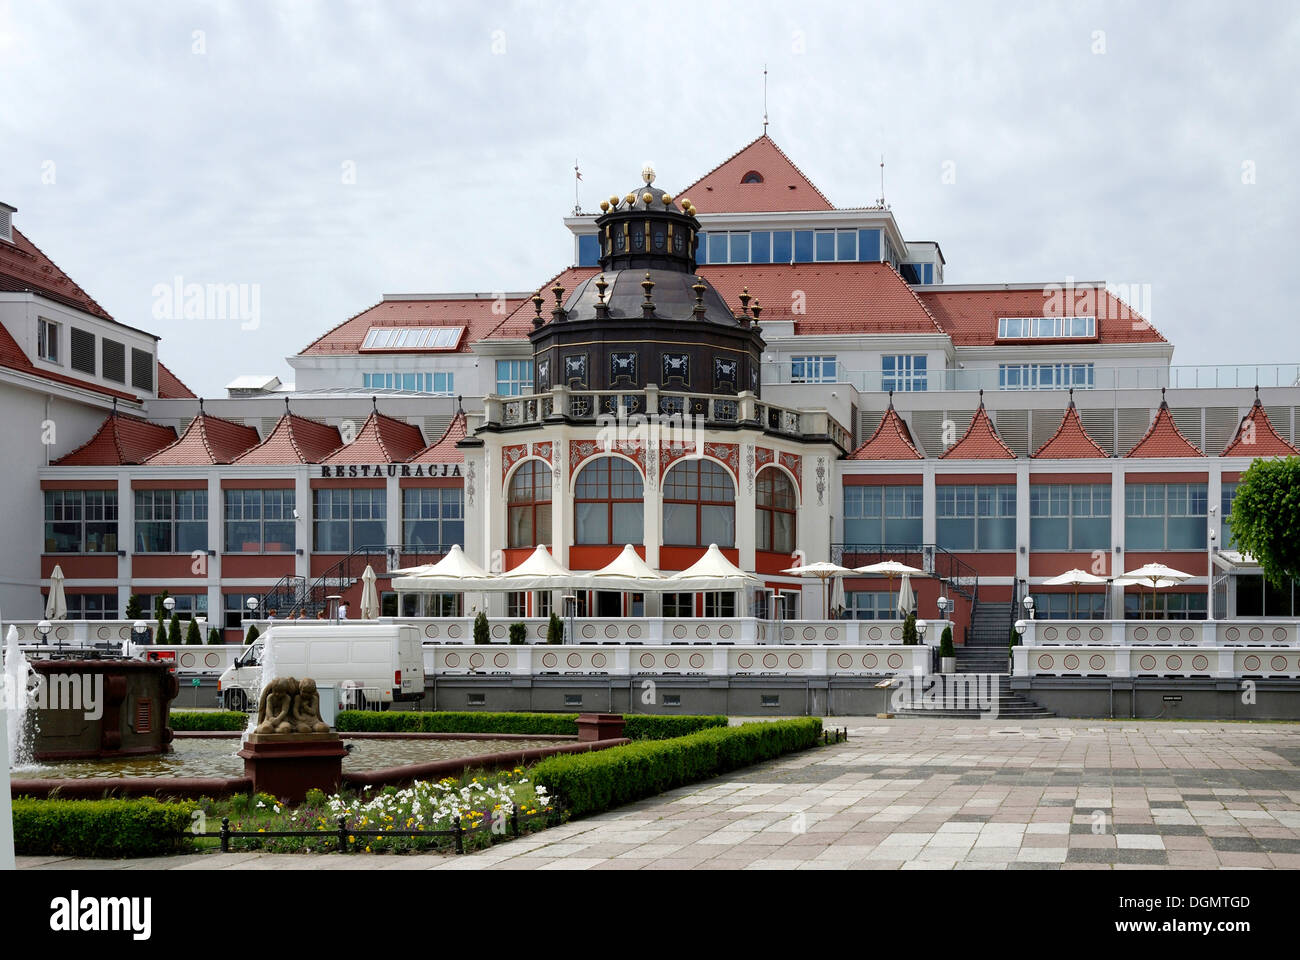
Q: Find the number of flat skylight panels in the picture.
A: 2